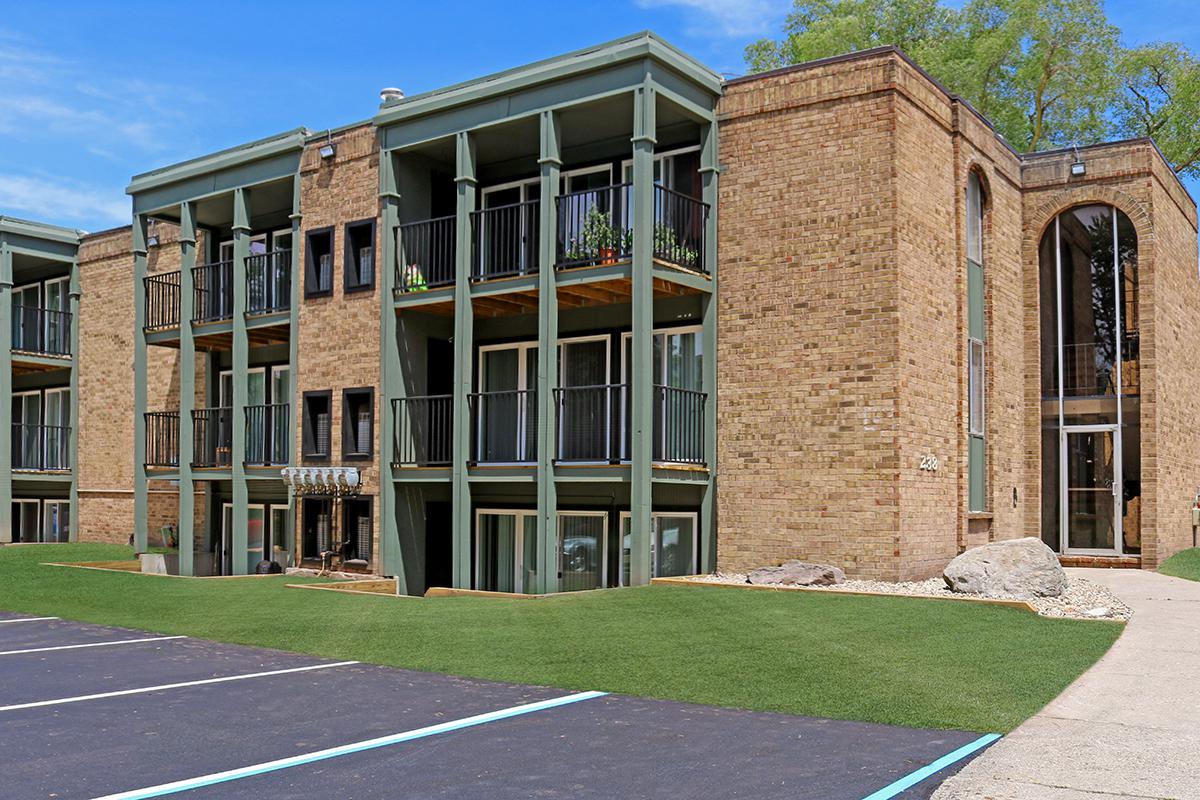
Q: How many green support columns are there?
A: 11